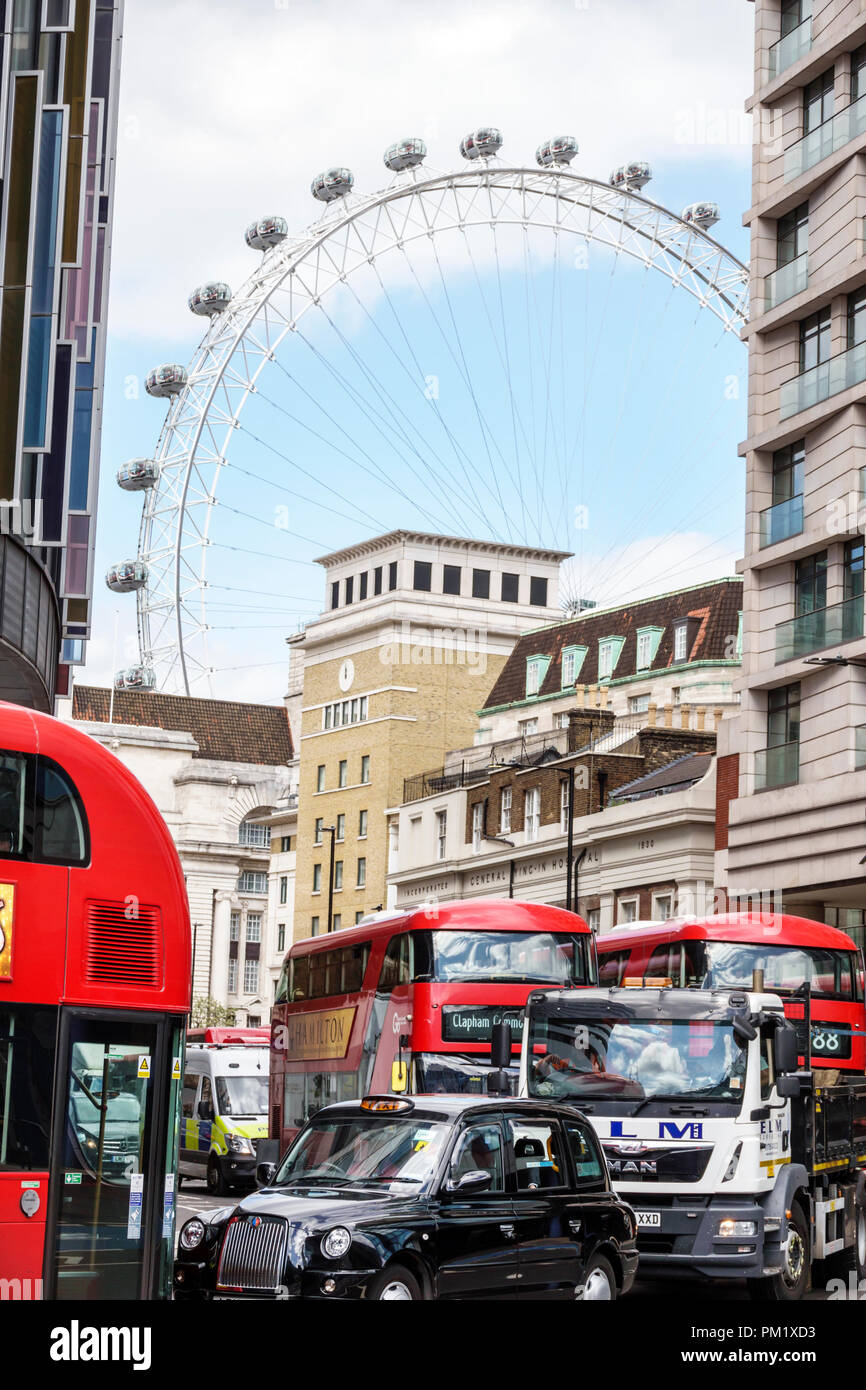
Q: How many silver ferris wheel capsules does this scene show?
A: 12